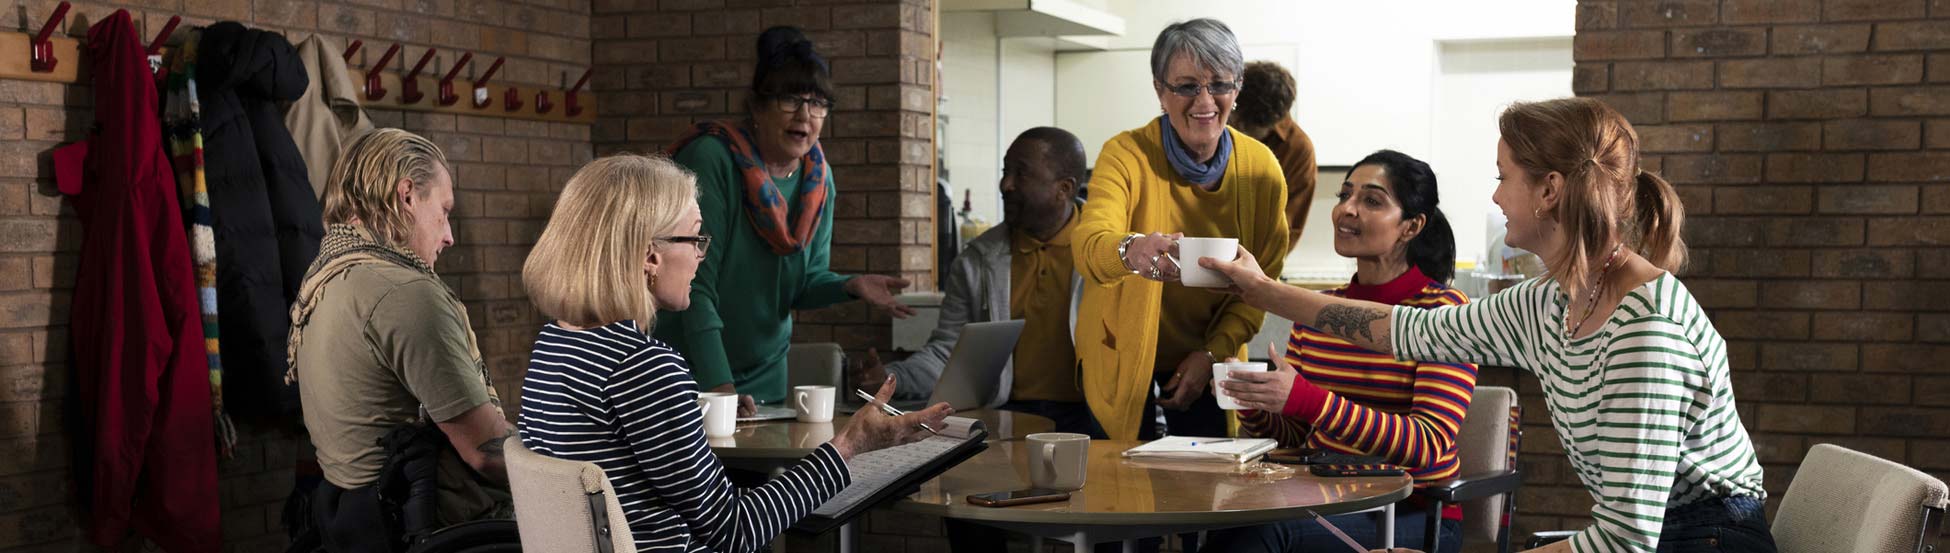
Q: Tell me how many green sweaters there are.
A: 1